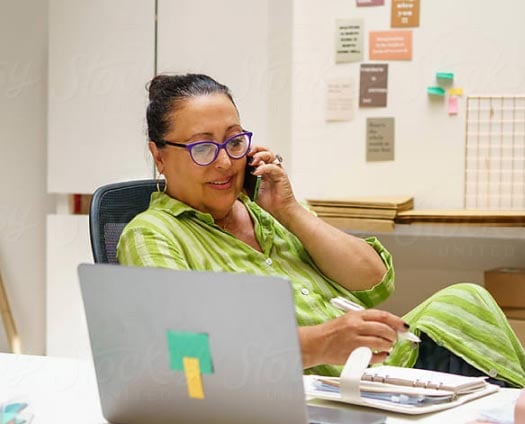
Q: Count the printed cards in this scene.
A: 7